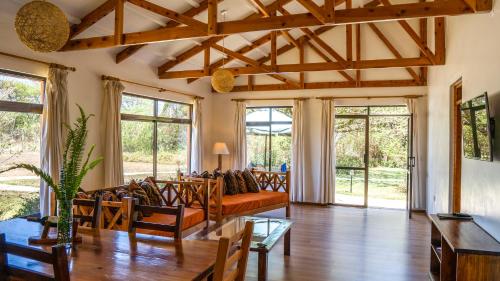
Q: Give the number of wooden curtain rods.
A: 4